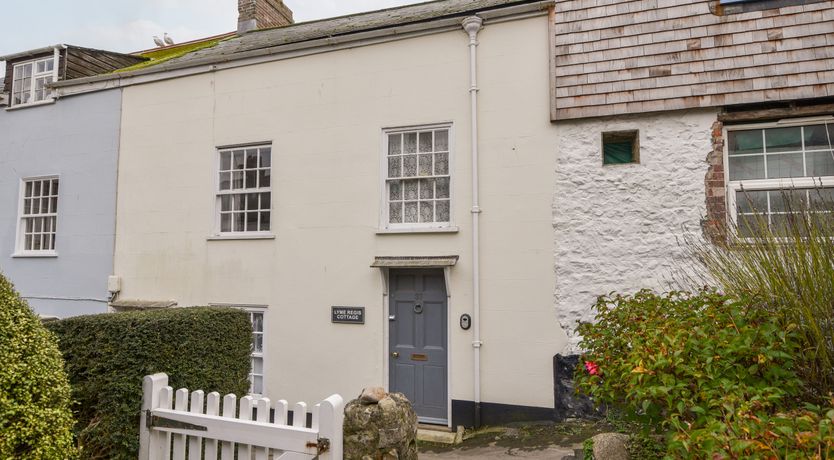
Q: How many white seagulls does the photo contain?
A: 2